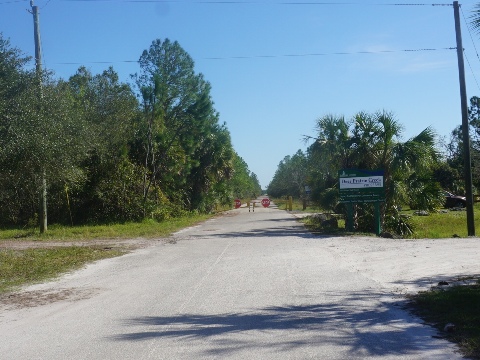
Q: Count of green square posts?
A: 2